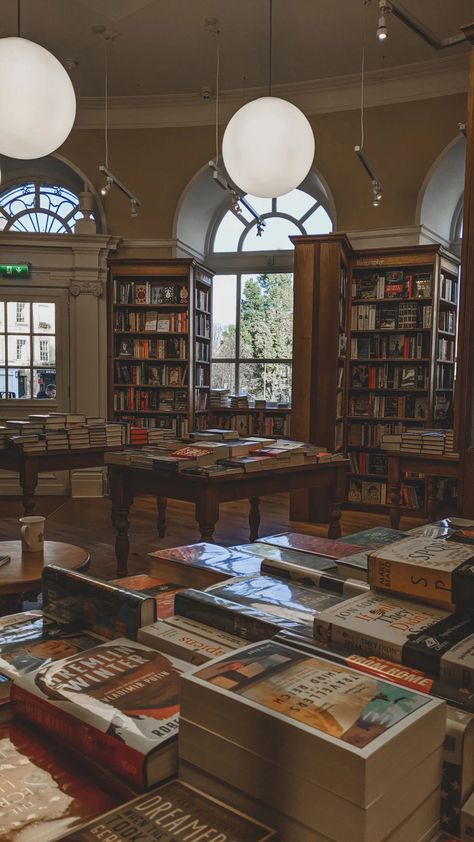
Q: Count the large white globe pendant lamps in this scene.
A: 2